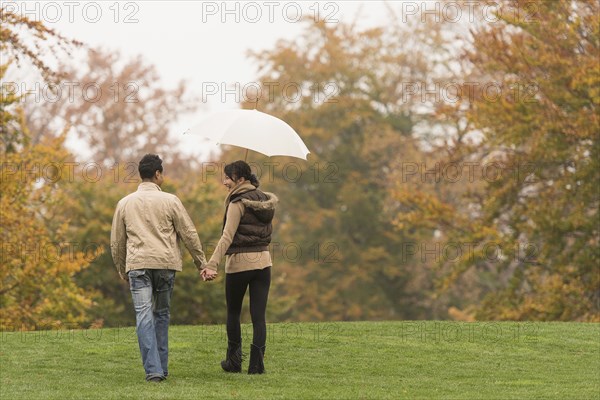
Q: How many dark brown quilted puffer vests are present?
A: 1